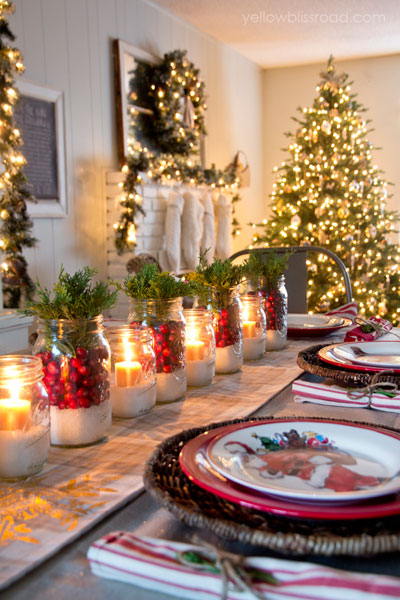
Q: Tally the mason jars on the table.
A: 8